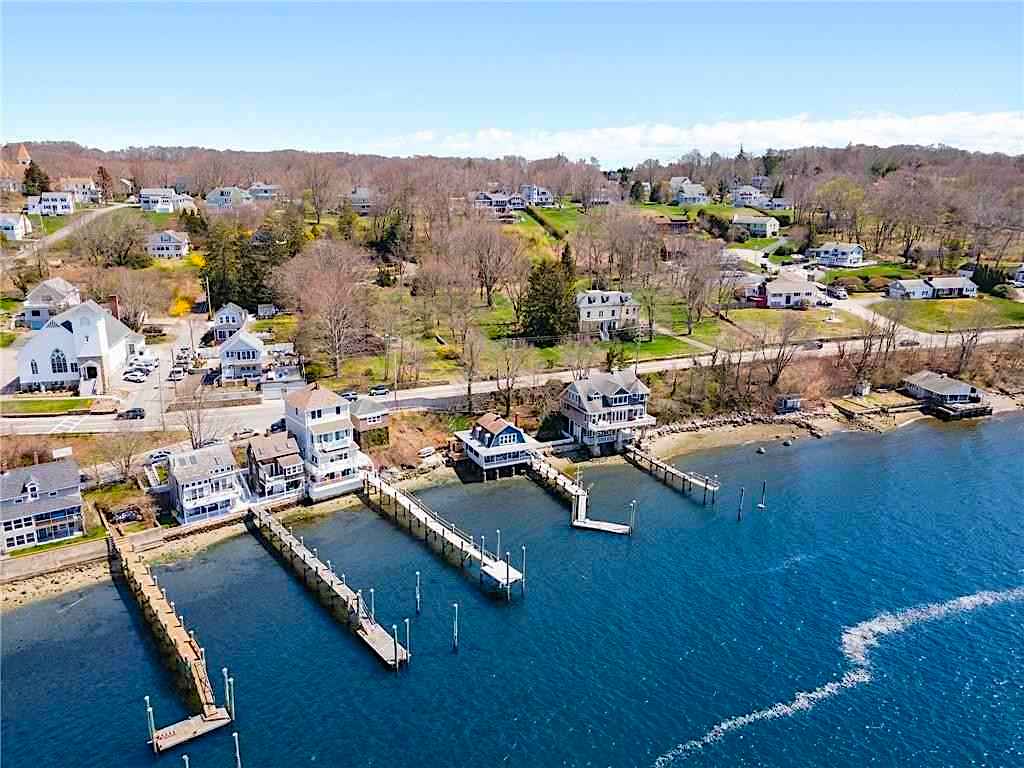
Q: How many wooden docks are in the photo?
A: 5